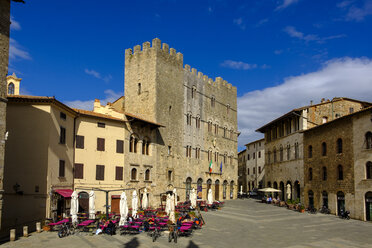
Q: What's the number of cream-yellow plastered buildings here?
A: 2